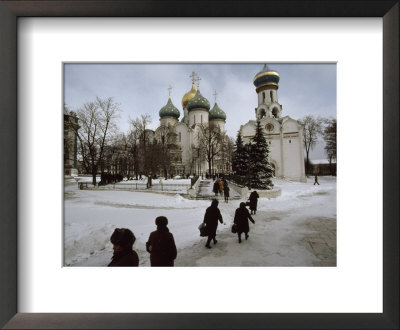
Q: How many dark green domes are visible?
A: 3